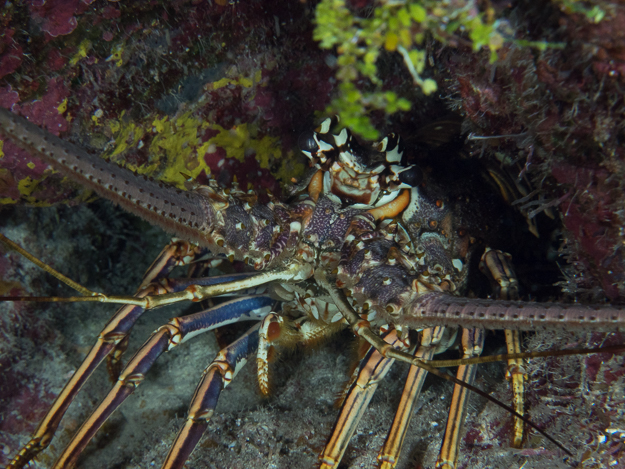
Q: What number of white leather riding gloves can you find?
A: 0